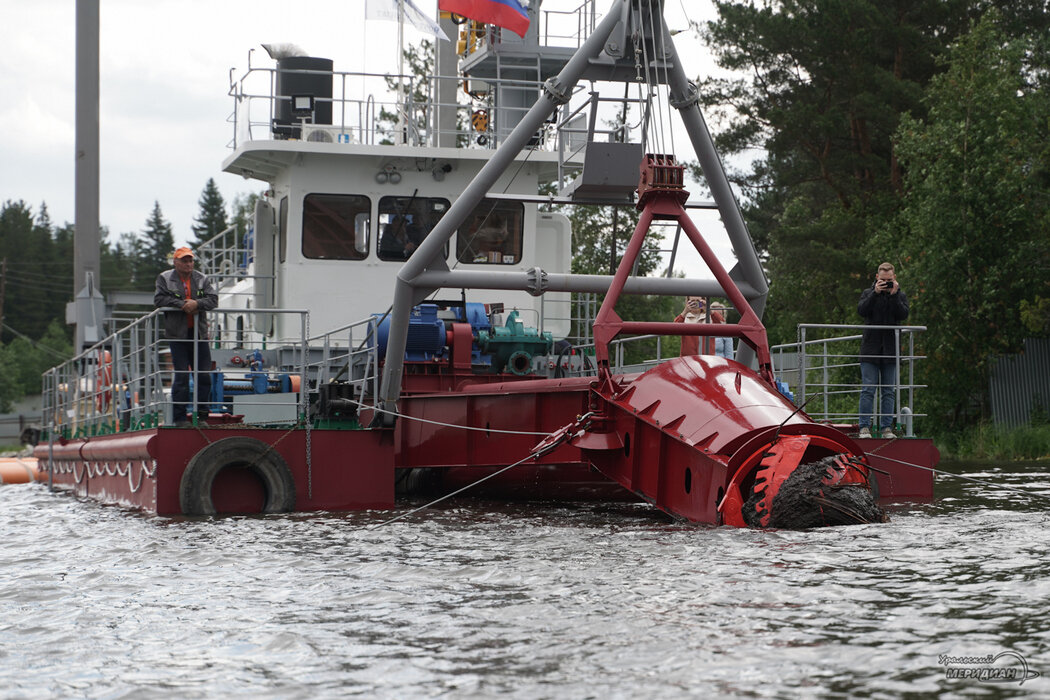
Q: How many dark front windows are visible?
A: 3